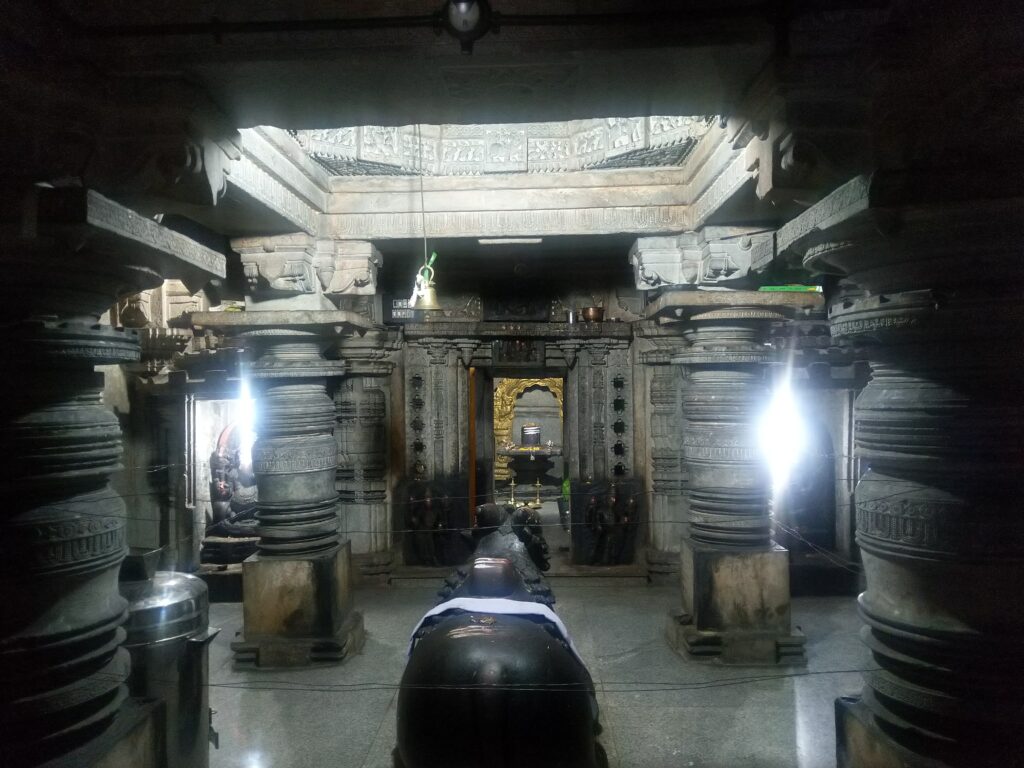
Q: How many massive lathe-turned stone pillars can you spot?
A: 4